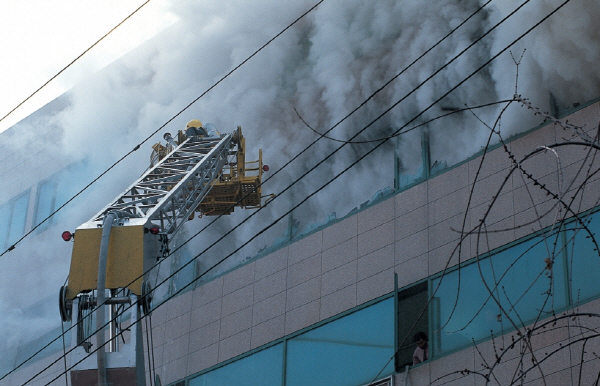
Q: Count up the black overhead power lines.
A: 5